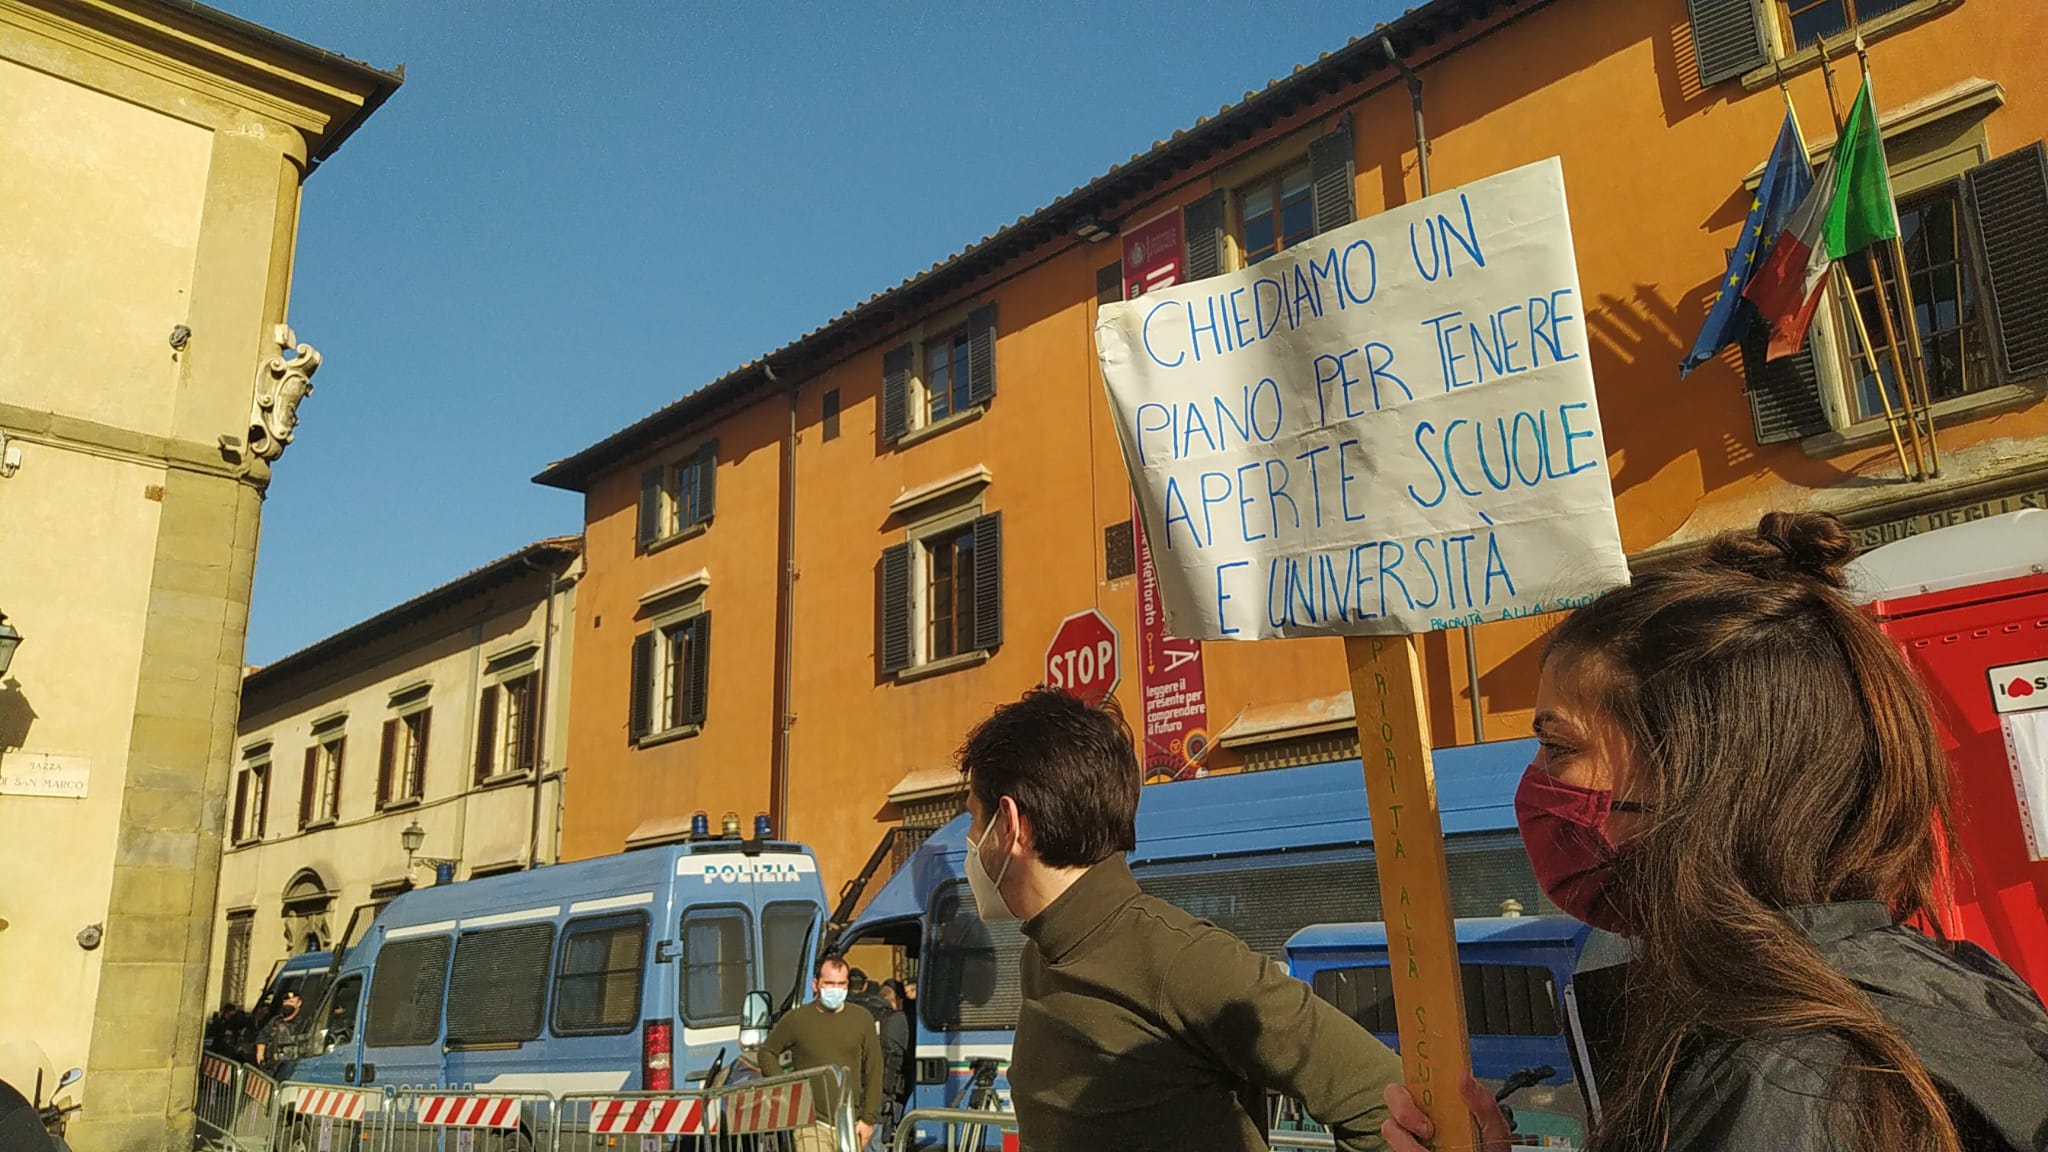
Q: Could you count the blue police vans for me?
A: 3